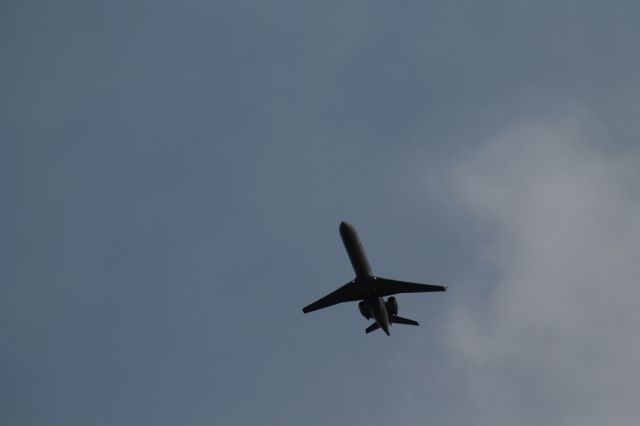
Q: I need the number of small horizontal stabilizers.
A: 2